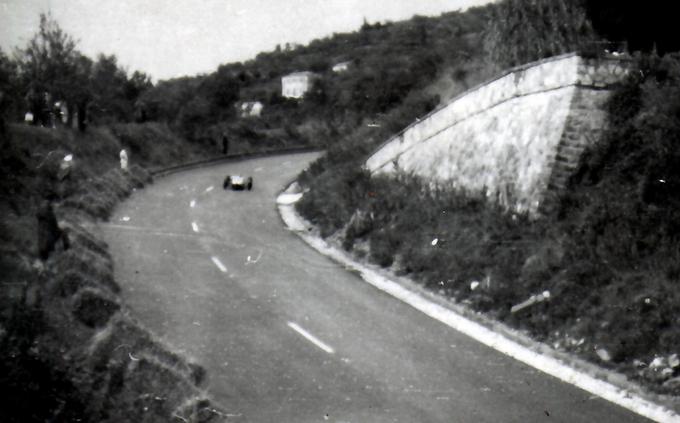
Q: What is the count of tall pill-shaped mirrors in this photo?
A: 0